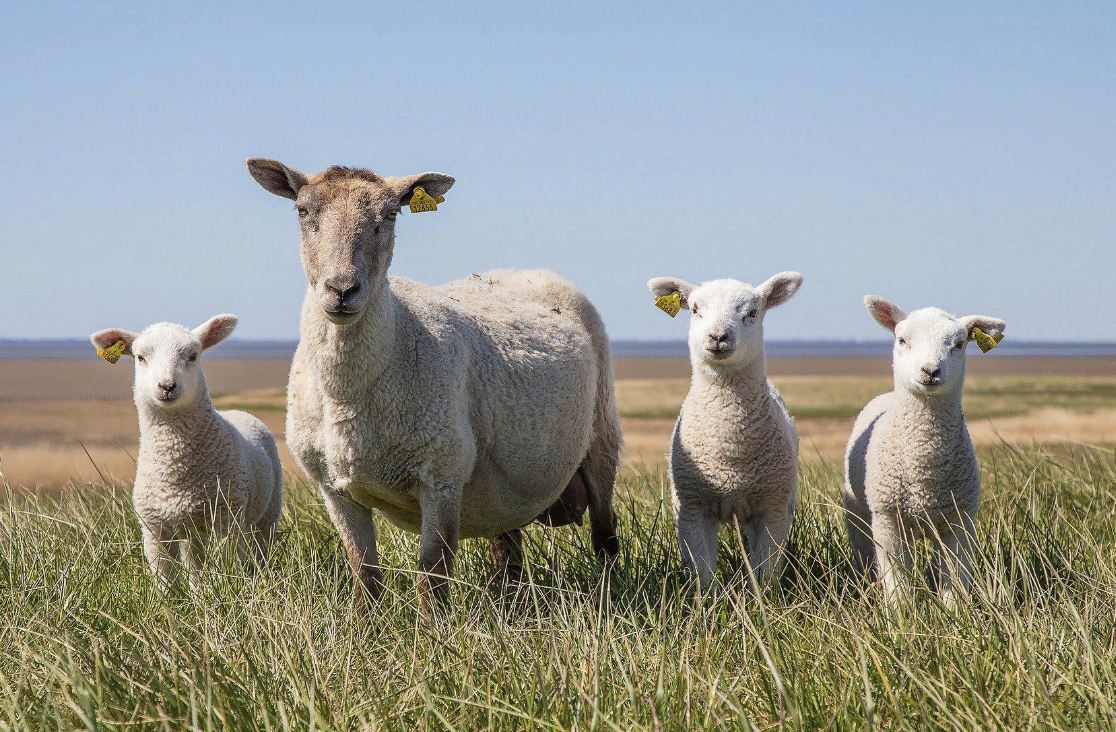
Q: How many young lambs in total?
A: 3